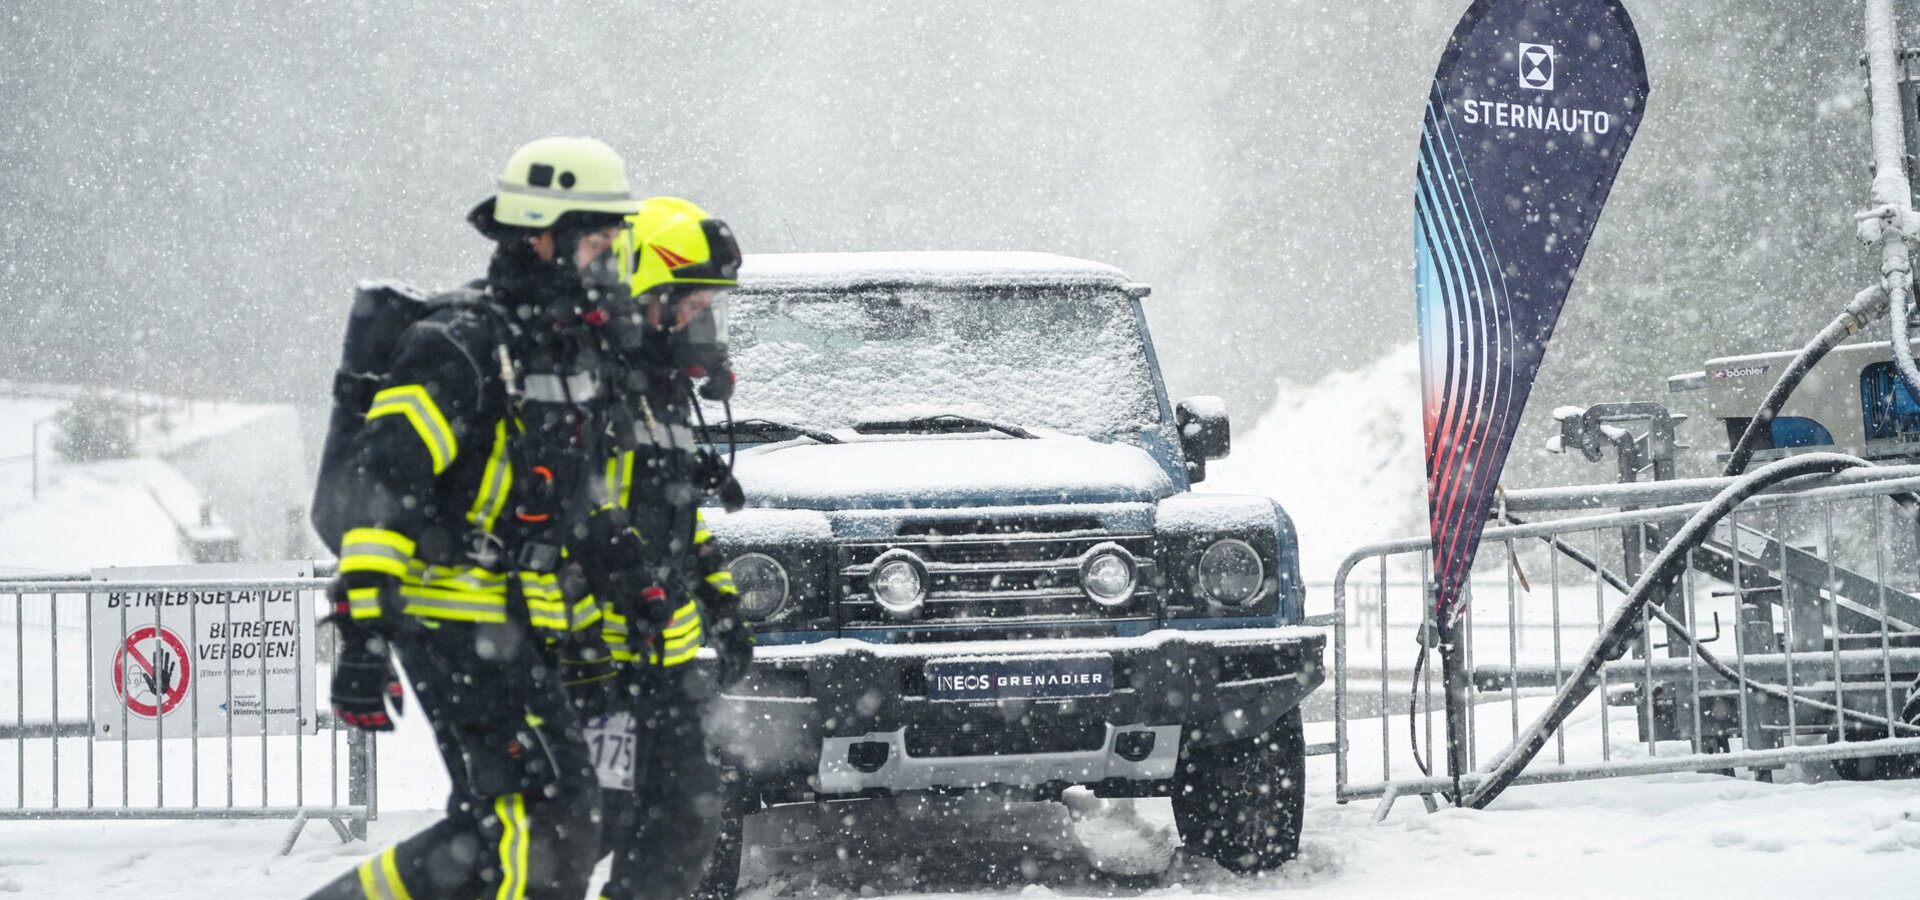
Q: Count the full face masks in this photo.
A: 2